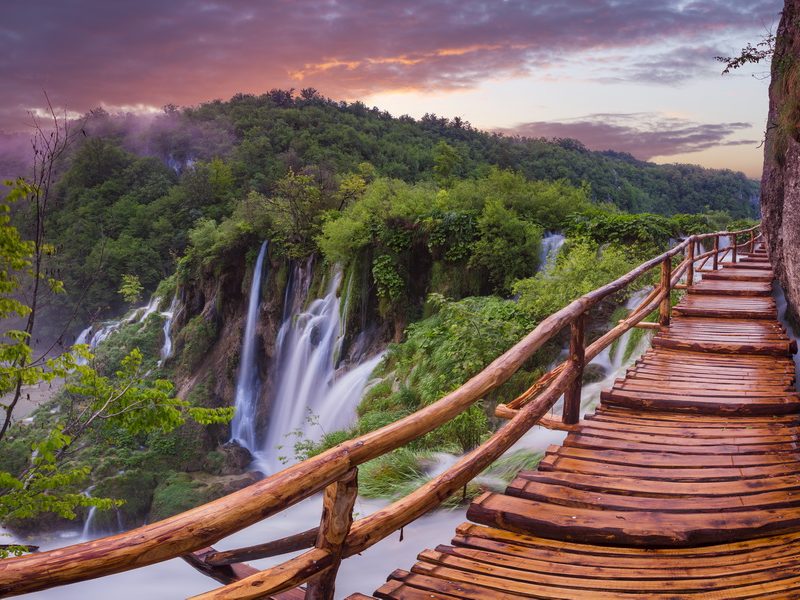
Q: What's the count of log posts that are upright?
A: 7